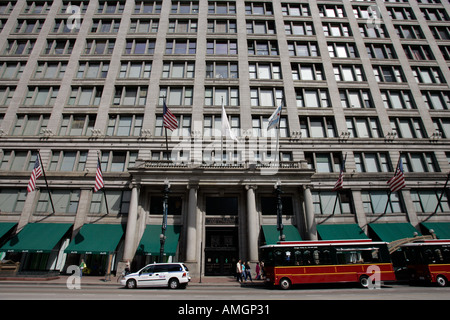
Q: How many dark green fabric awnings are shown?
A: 8